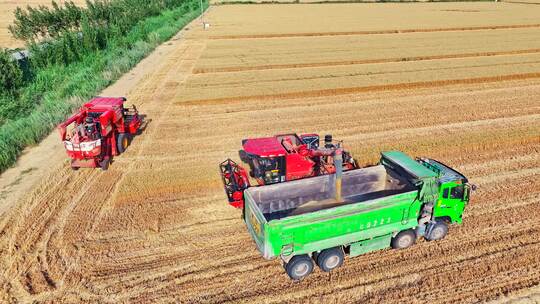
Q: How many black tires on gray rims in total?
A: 4